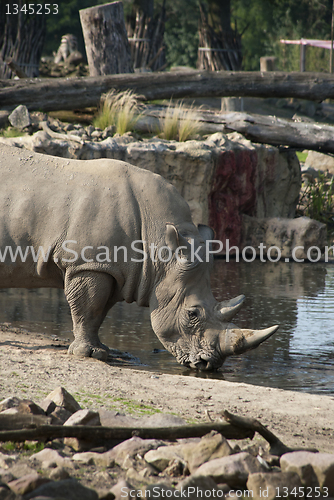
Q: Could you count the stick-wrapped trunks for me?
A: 3